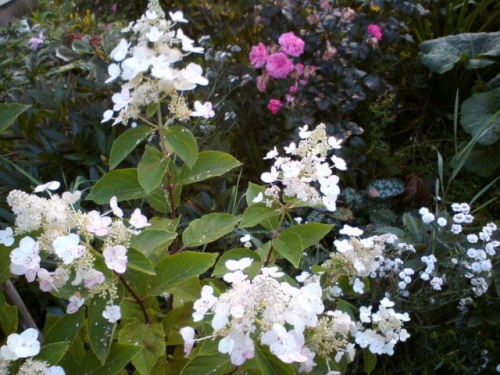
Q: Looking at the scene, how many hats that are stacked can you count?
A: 0